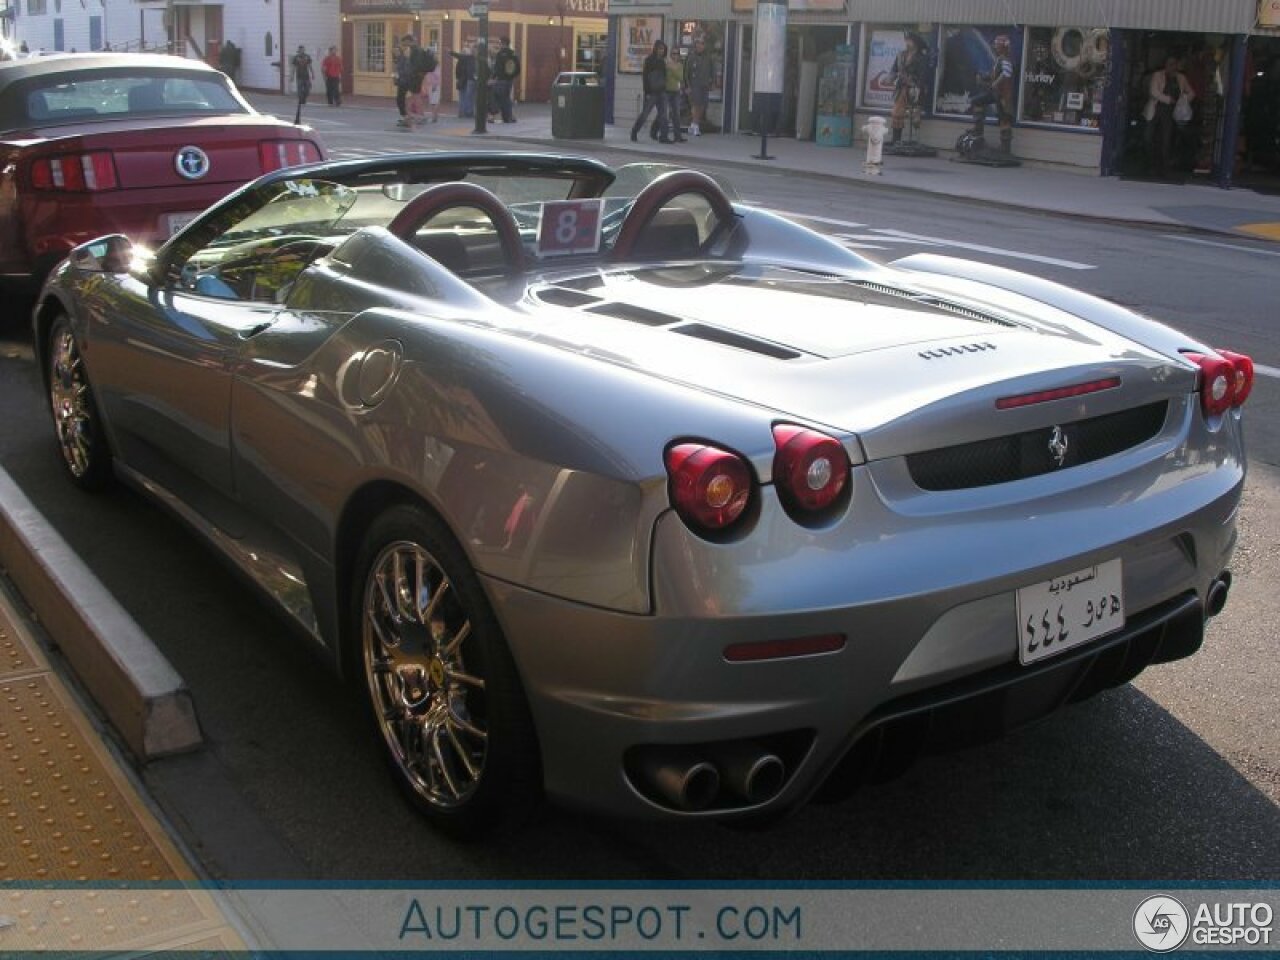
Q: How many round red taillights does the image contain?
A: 4